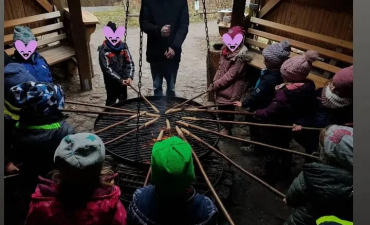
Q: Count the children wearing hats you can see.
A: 11